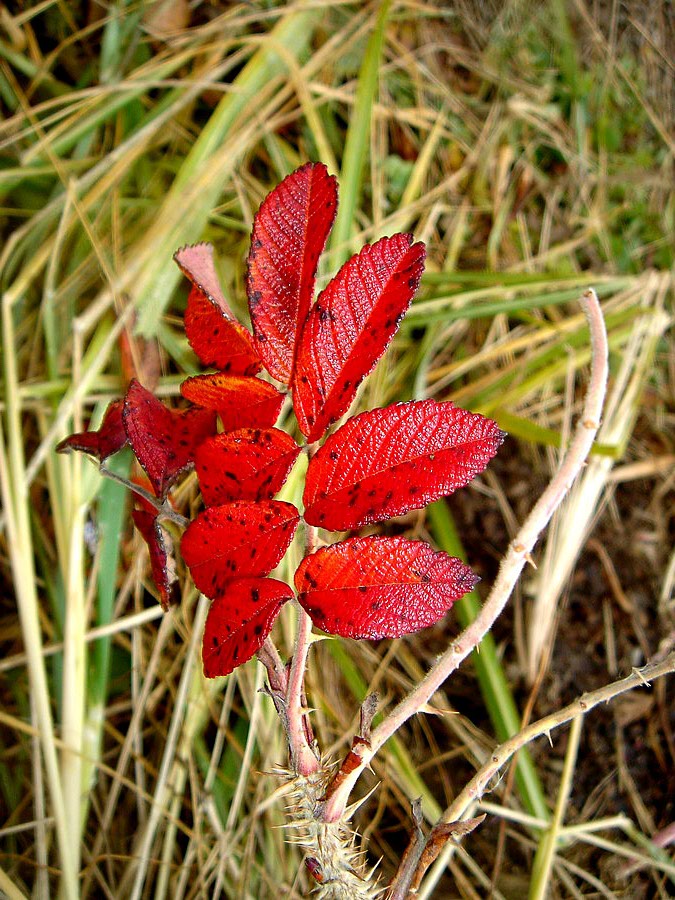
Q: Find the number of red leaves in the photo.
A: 12